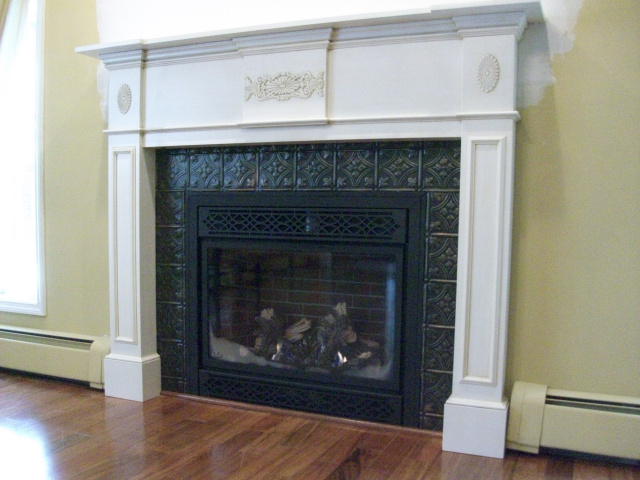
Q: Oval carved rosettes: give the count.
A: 2